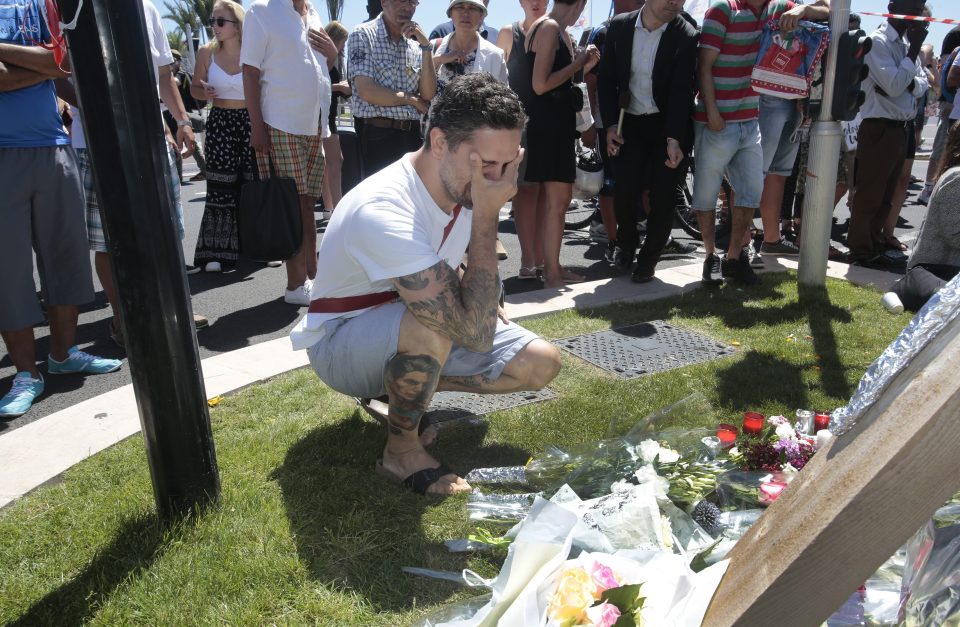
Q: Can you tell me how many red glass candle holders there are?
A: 3